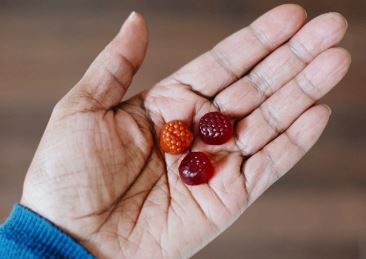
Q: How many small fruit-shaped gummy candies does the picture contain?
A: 3